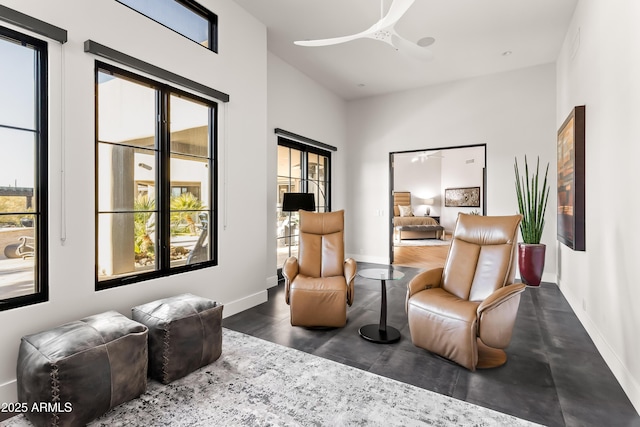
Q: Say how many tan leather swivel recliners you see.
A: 2